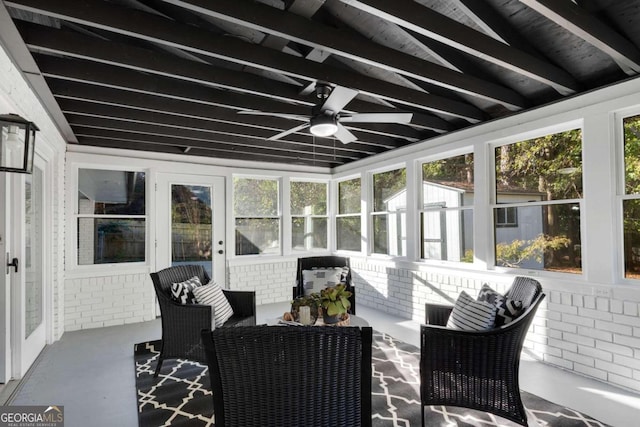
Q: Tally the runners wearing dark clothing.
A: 0